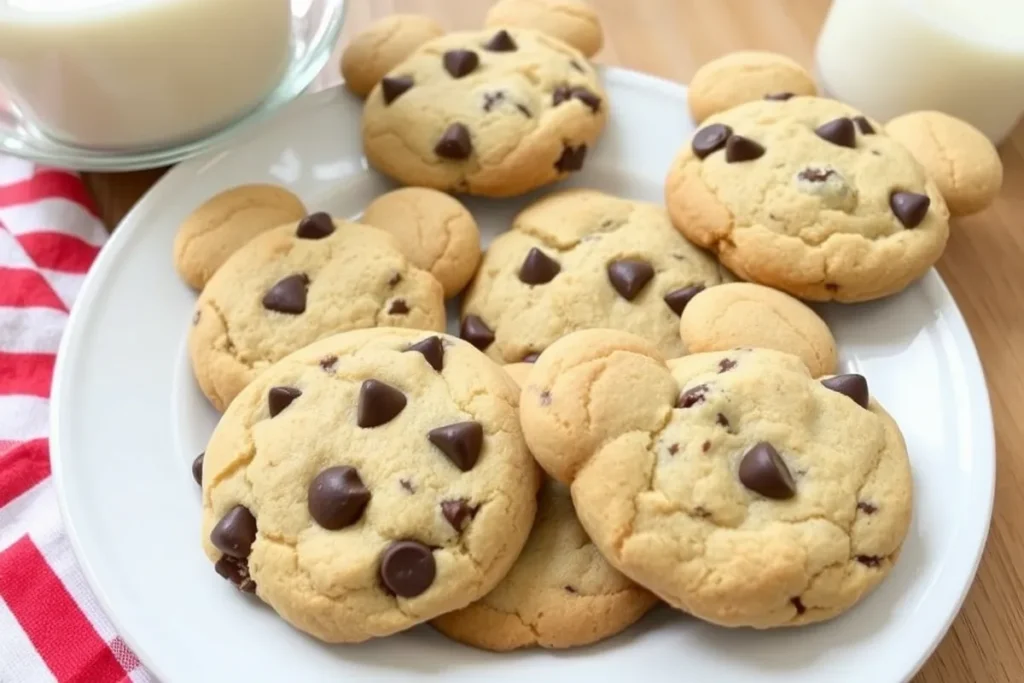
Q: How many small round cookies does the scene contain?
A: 8